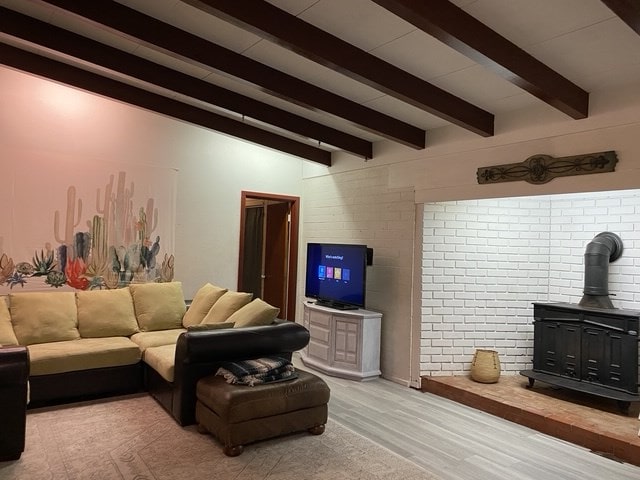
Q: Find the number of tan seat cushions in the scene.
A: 3